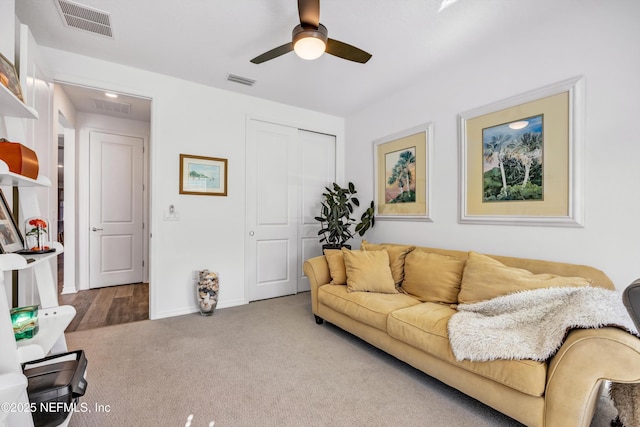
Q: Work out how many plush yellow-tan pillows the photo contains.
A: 5